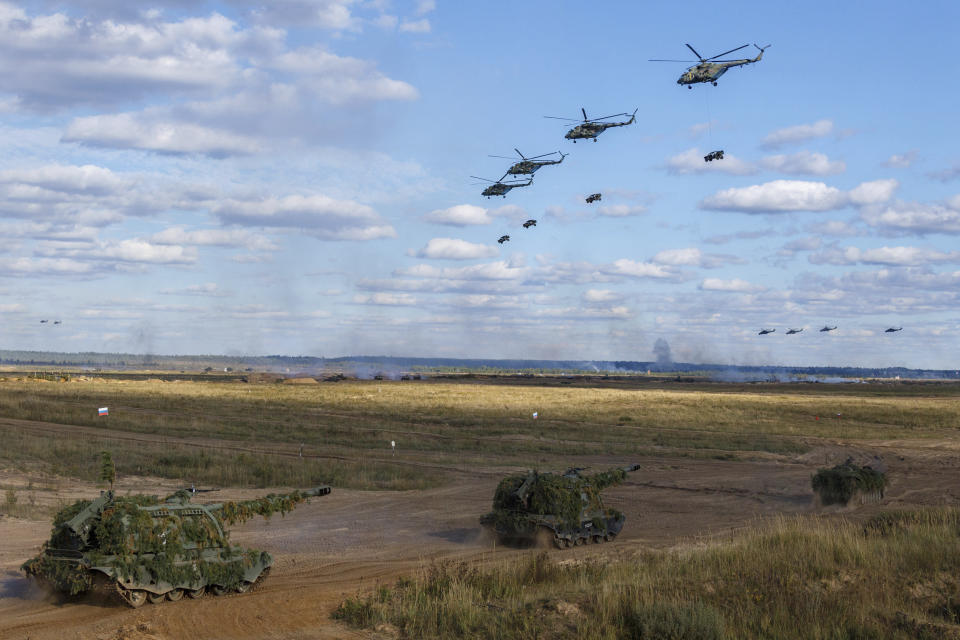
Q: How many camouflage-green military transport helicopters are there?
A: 4